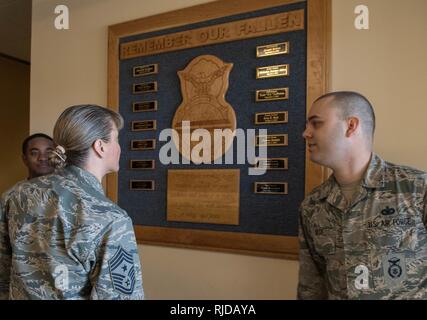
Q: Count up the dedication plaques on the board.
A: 14